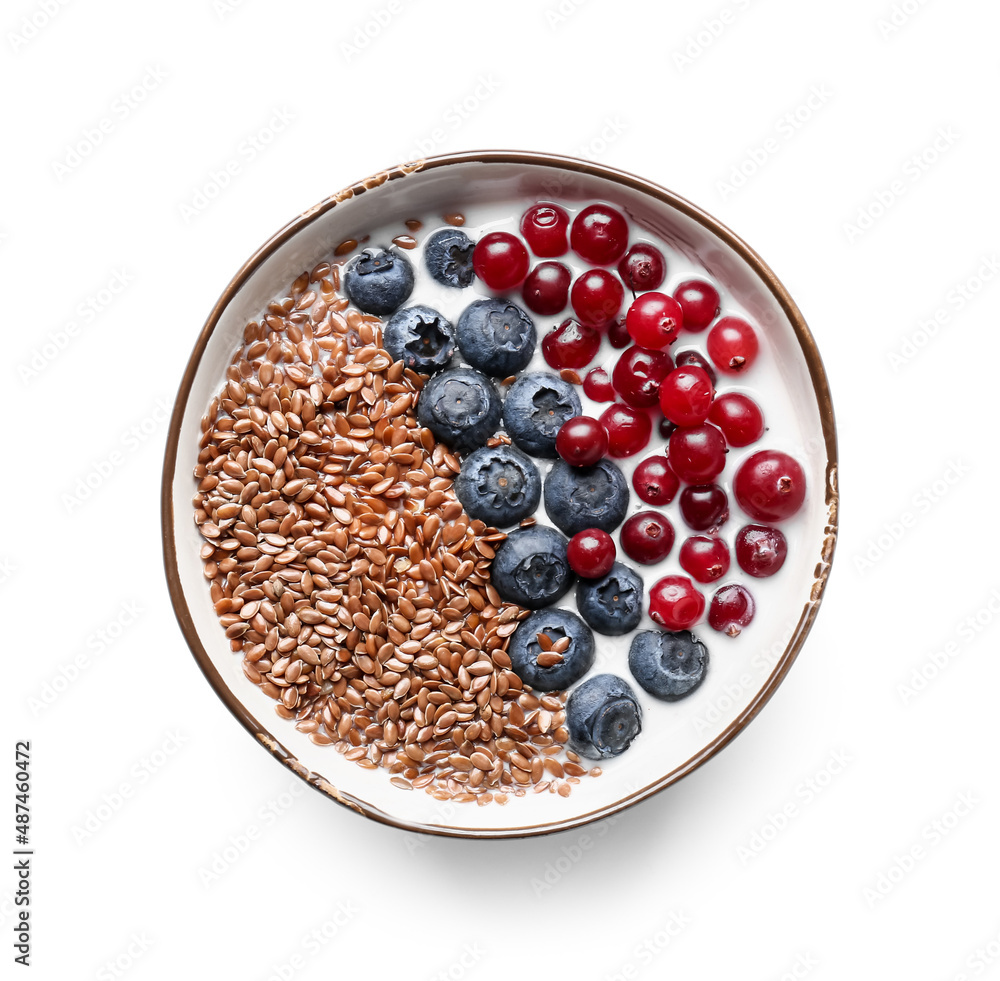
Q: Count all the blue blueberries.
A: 13